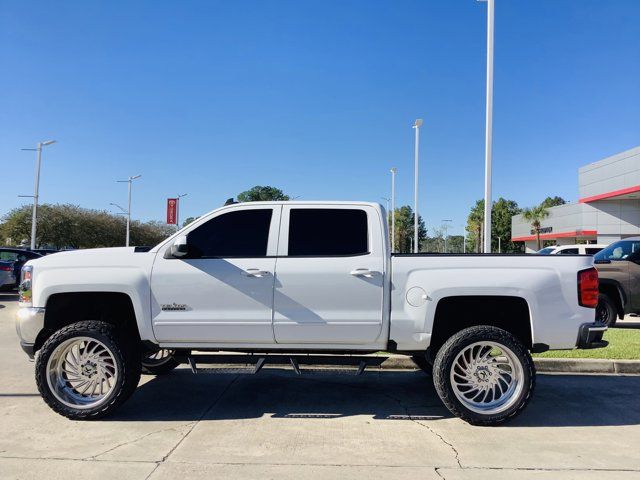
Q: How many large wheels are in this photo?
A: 2